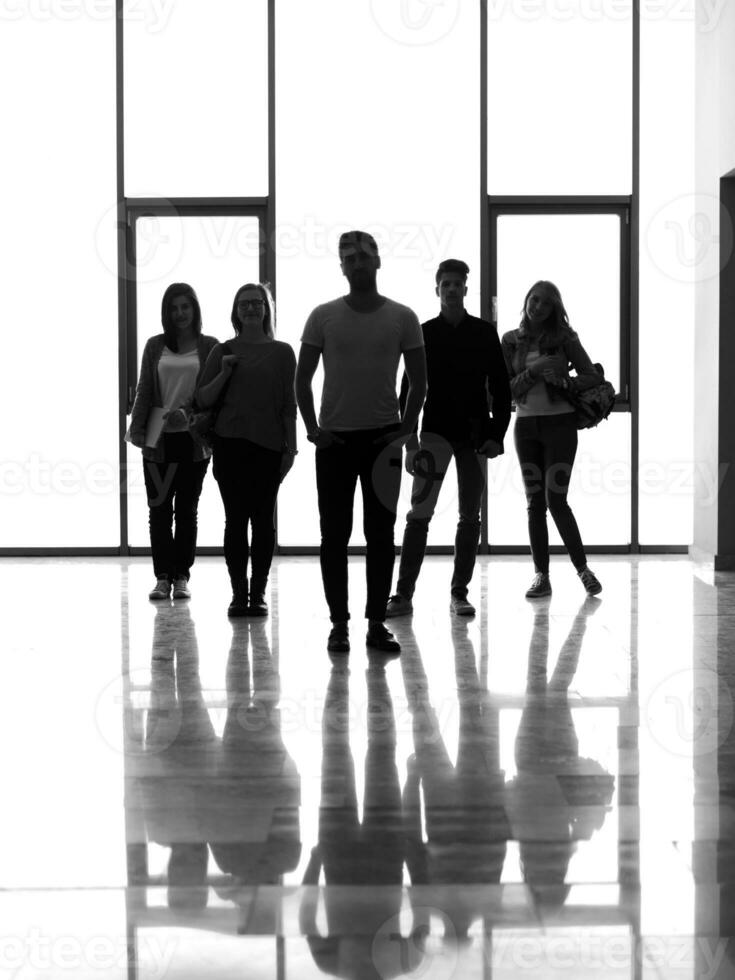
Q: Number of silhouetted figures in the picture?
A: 5